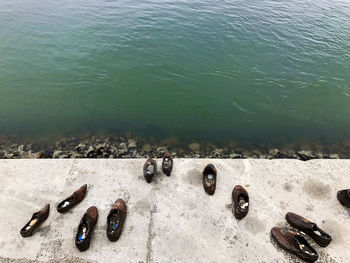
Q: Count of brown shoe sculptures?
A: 11